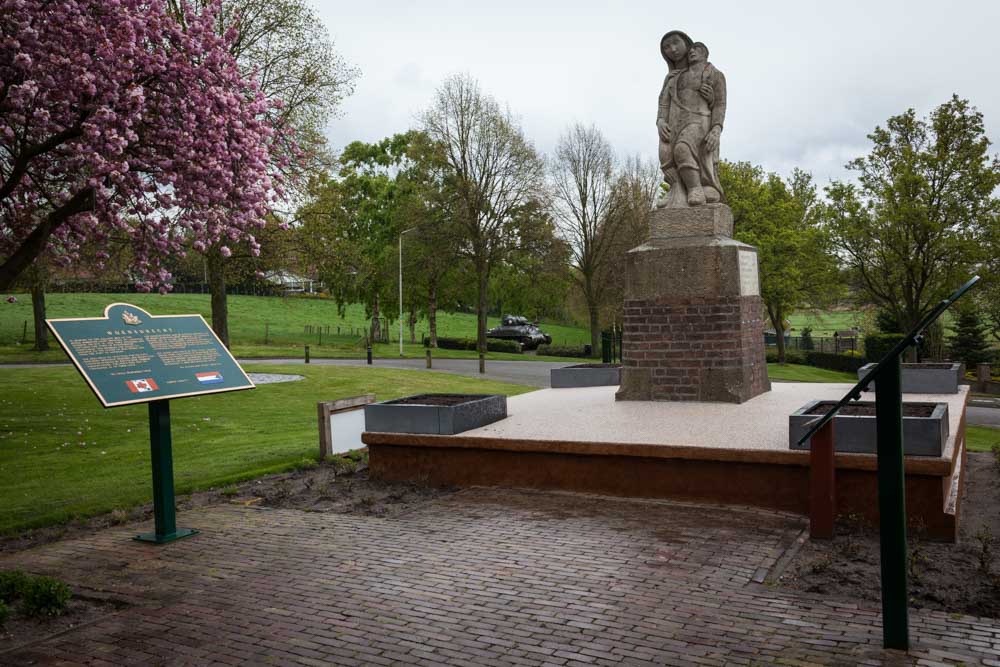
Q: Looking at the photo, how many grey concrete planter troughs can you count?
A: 4